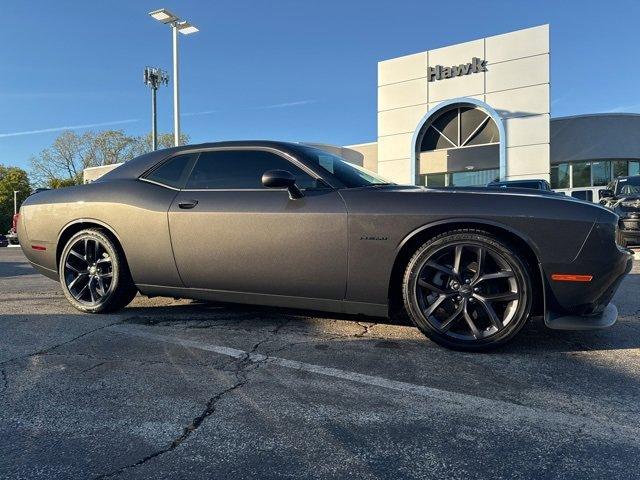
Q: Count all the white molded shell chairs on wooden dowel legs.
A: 0